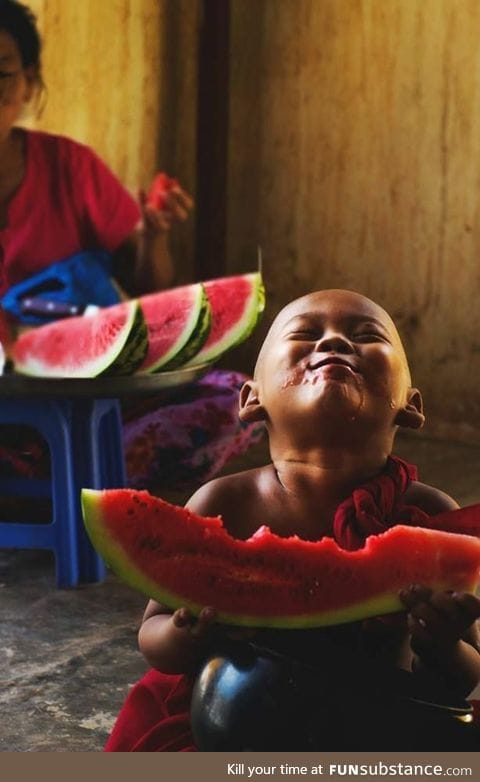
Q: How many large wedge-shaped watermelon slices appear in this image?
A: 4